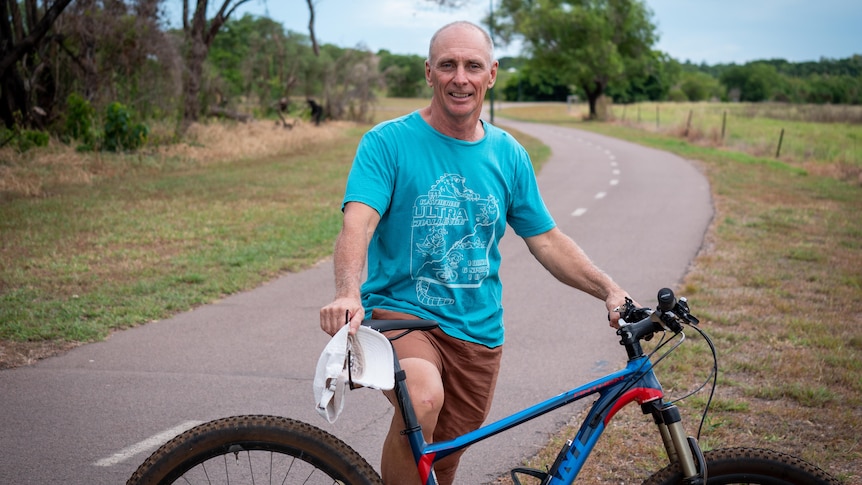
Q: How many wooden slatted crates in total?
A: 0